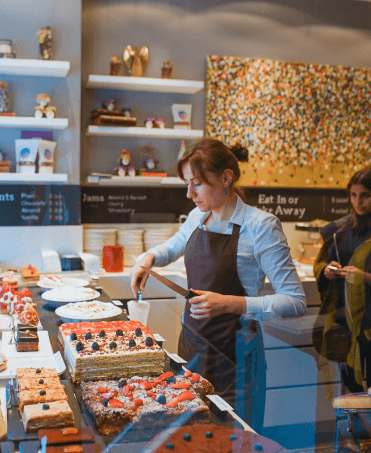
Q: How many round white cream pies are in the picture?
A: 3